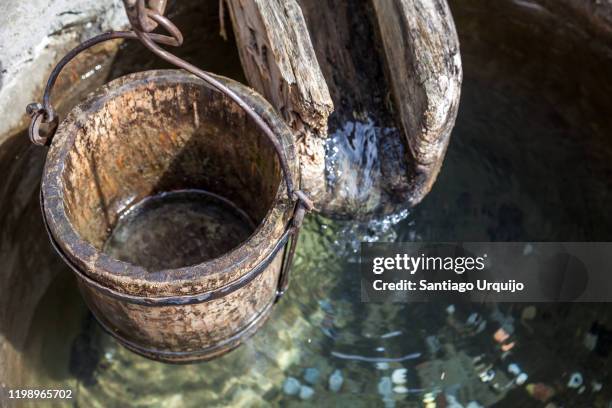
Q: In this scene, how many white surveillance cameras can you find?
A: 0